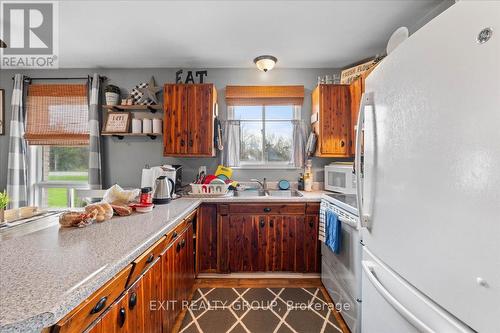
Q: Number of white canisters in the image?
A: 3